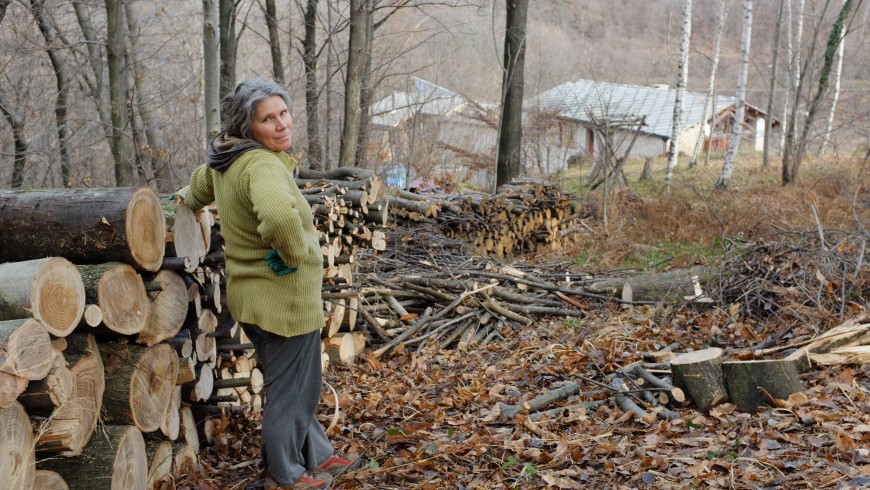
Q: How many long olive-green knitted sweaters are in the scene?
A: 1